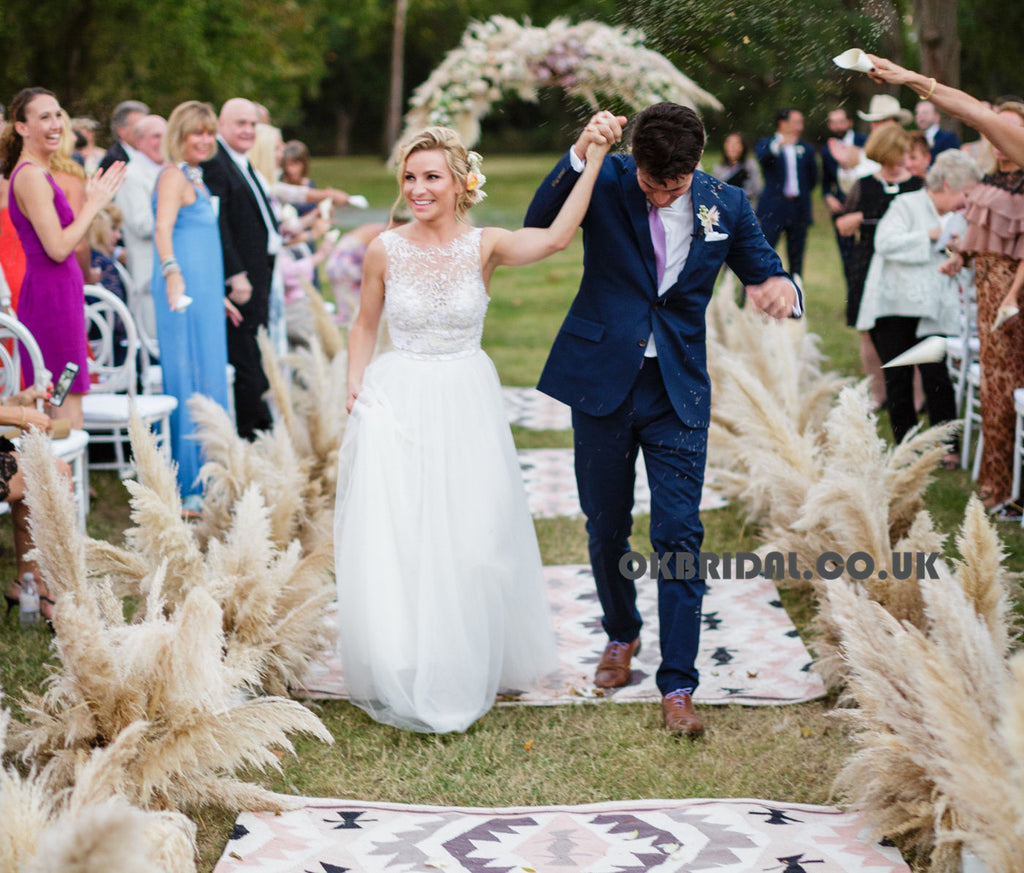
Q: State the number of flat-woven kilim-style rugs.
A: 4